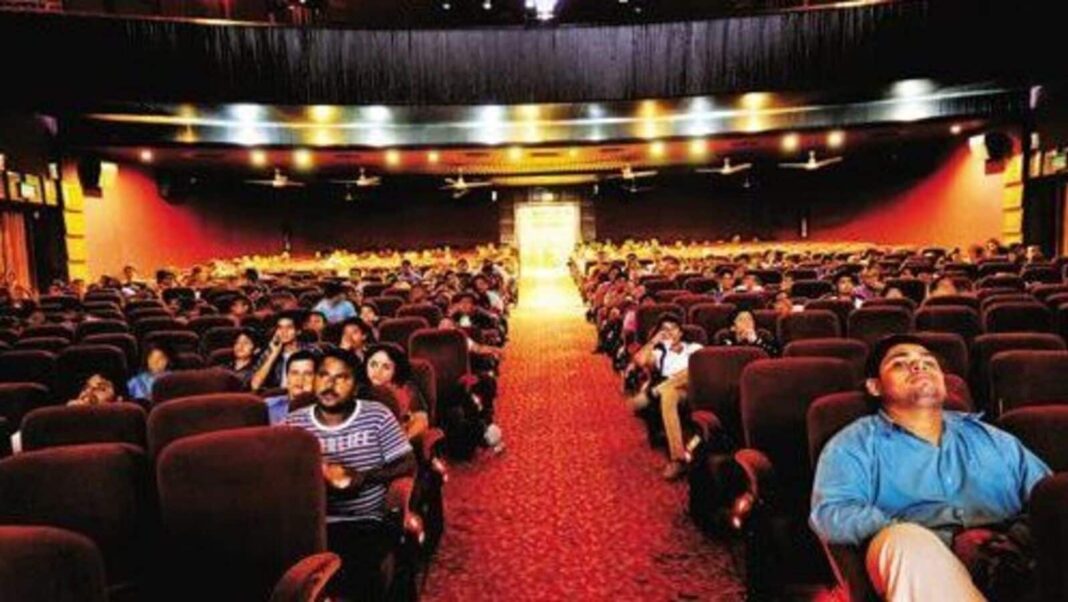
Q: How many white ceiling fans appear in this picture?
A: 6